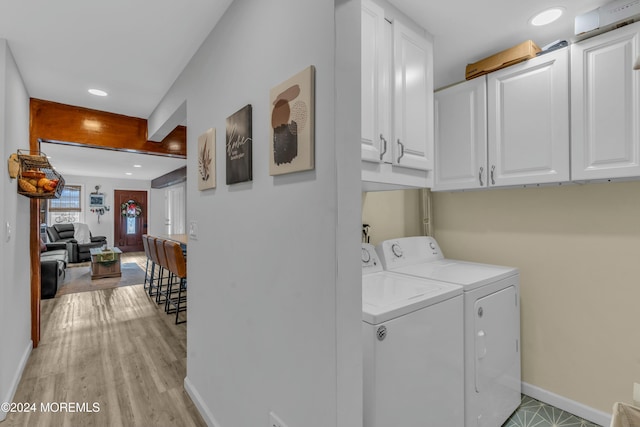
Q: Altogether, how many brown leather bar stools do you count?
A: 4